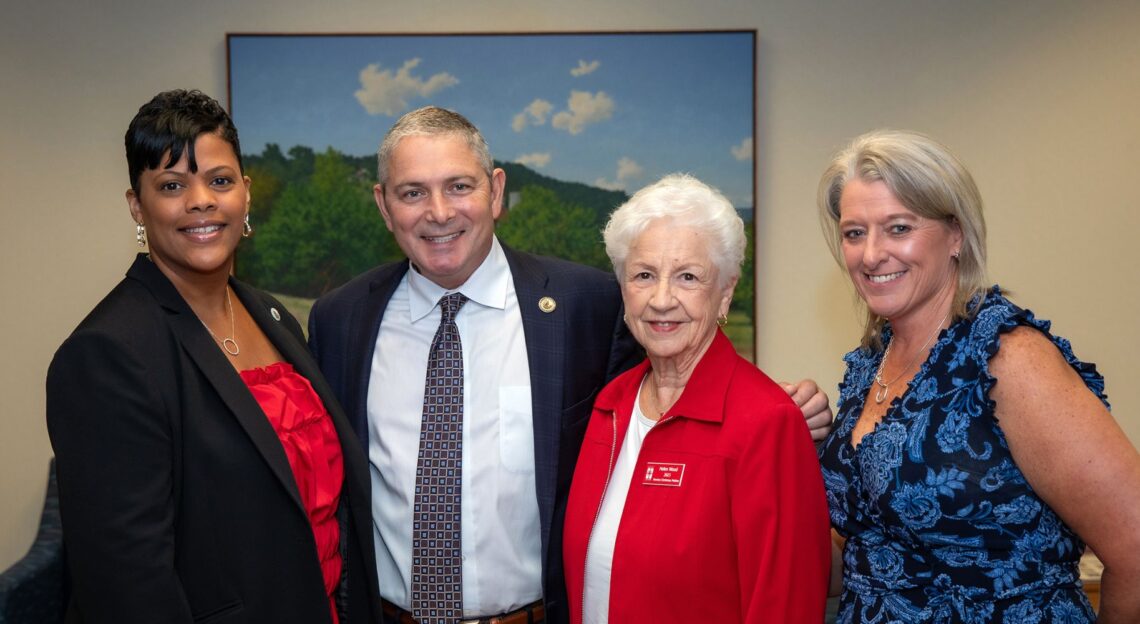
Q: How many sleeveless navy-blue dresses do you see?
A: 1